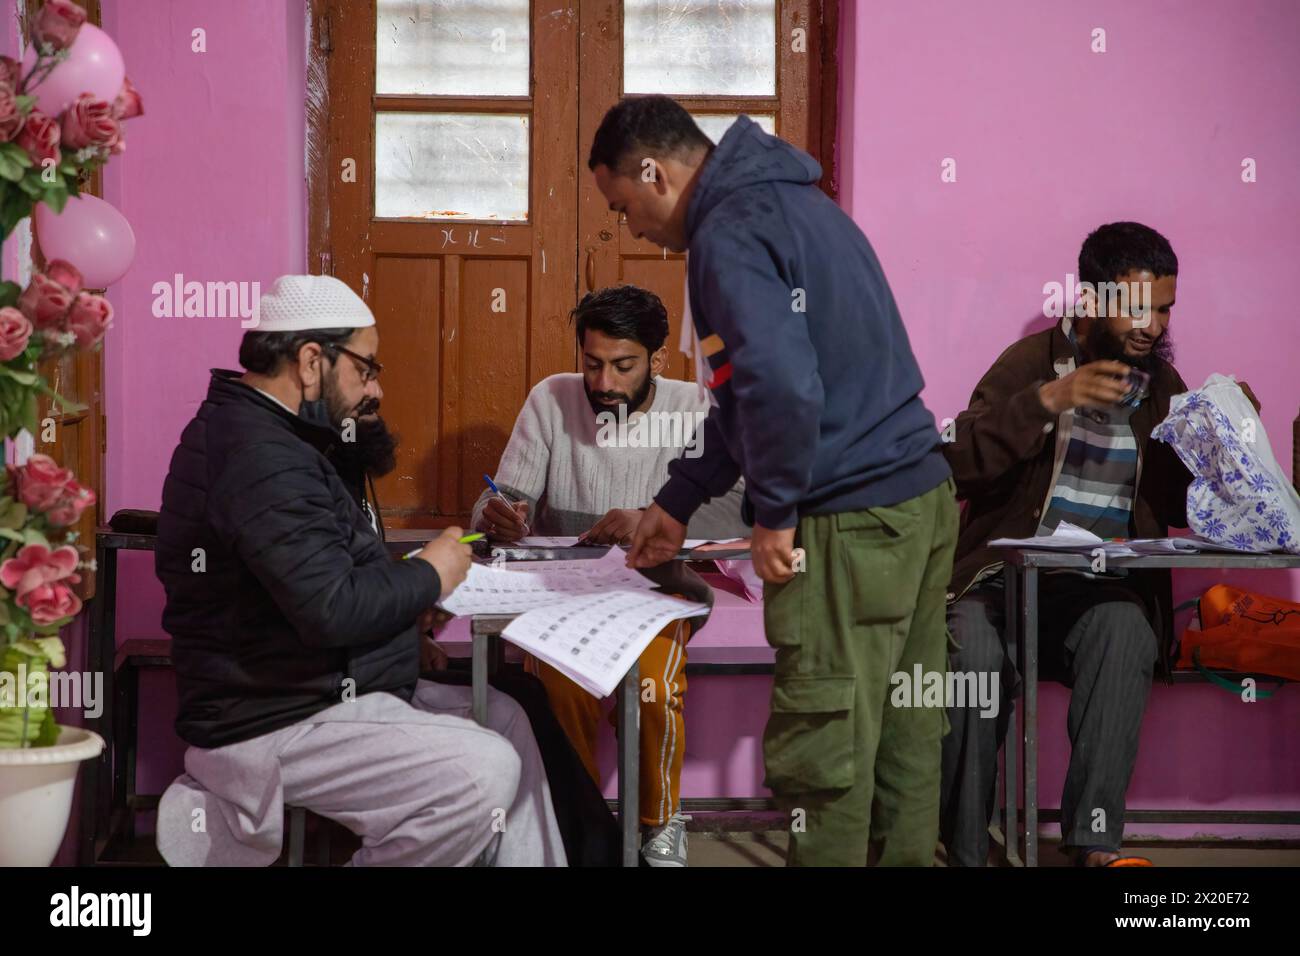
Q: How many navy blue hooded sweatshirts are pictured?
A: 1